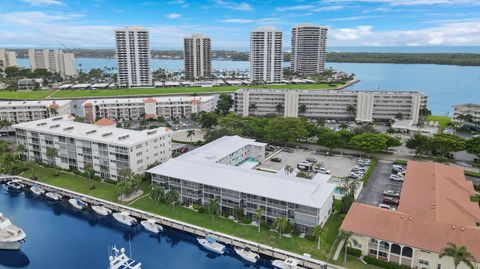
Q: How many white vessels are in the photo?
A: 12